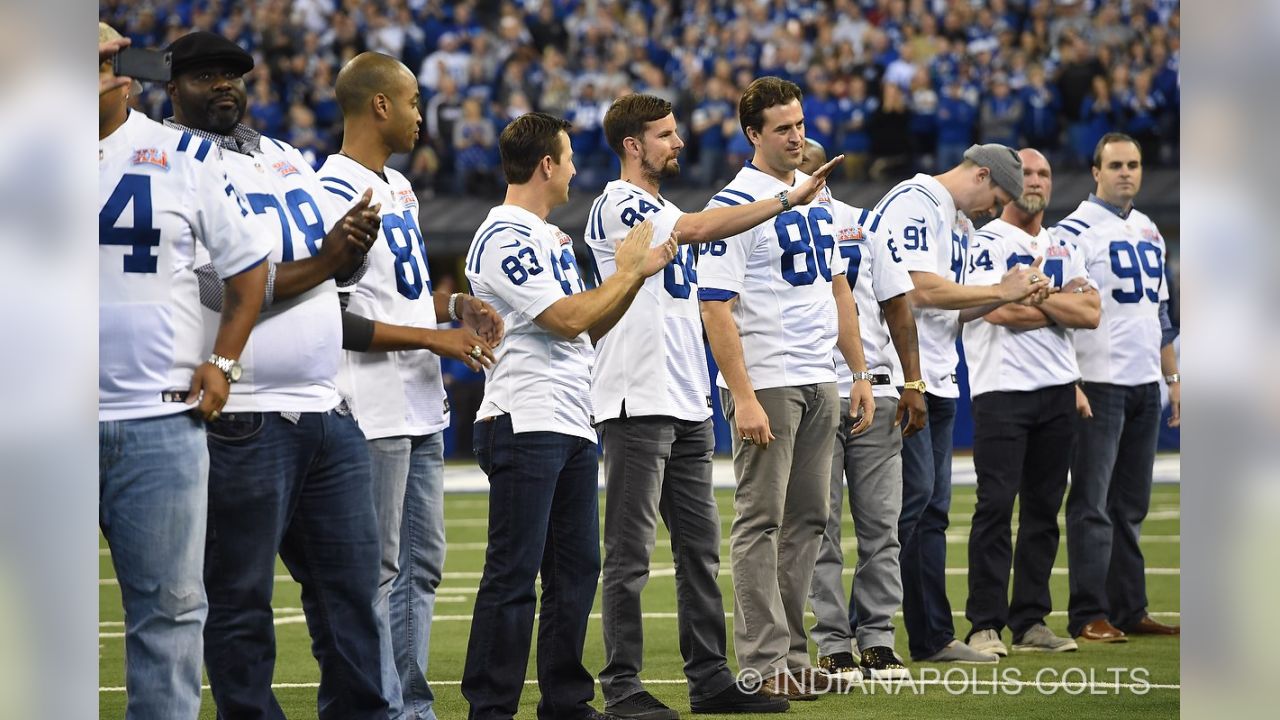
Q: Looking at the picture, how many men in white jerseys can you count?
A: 10